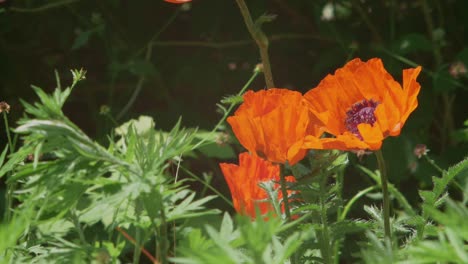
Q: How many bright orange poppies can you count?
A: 3